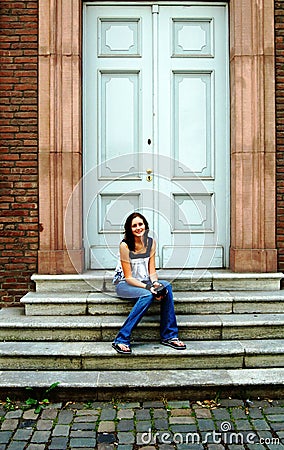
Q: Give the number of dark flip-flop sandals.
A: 2